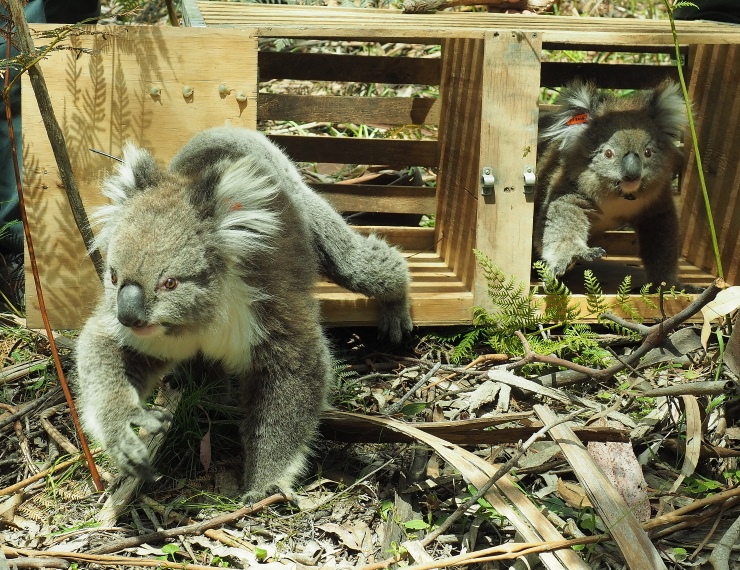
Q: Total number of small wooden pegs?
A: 4